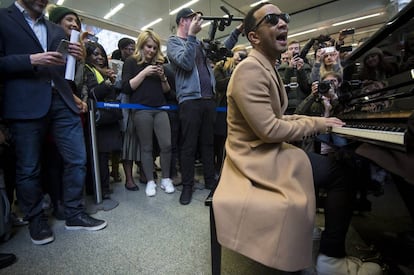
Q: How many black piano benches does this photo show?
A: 1